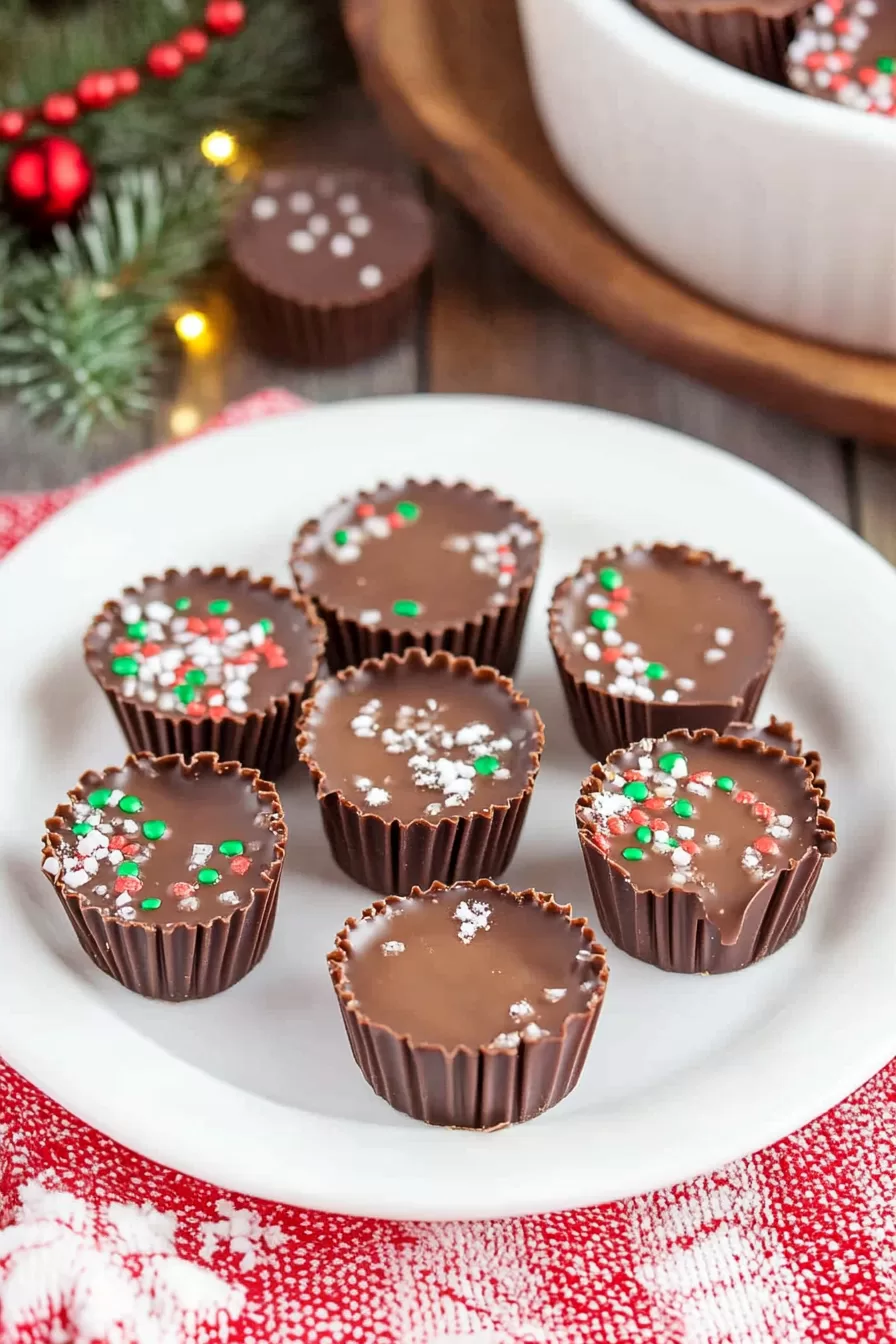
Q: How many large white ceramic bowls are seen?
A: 1